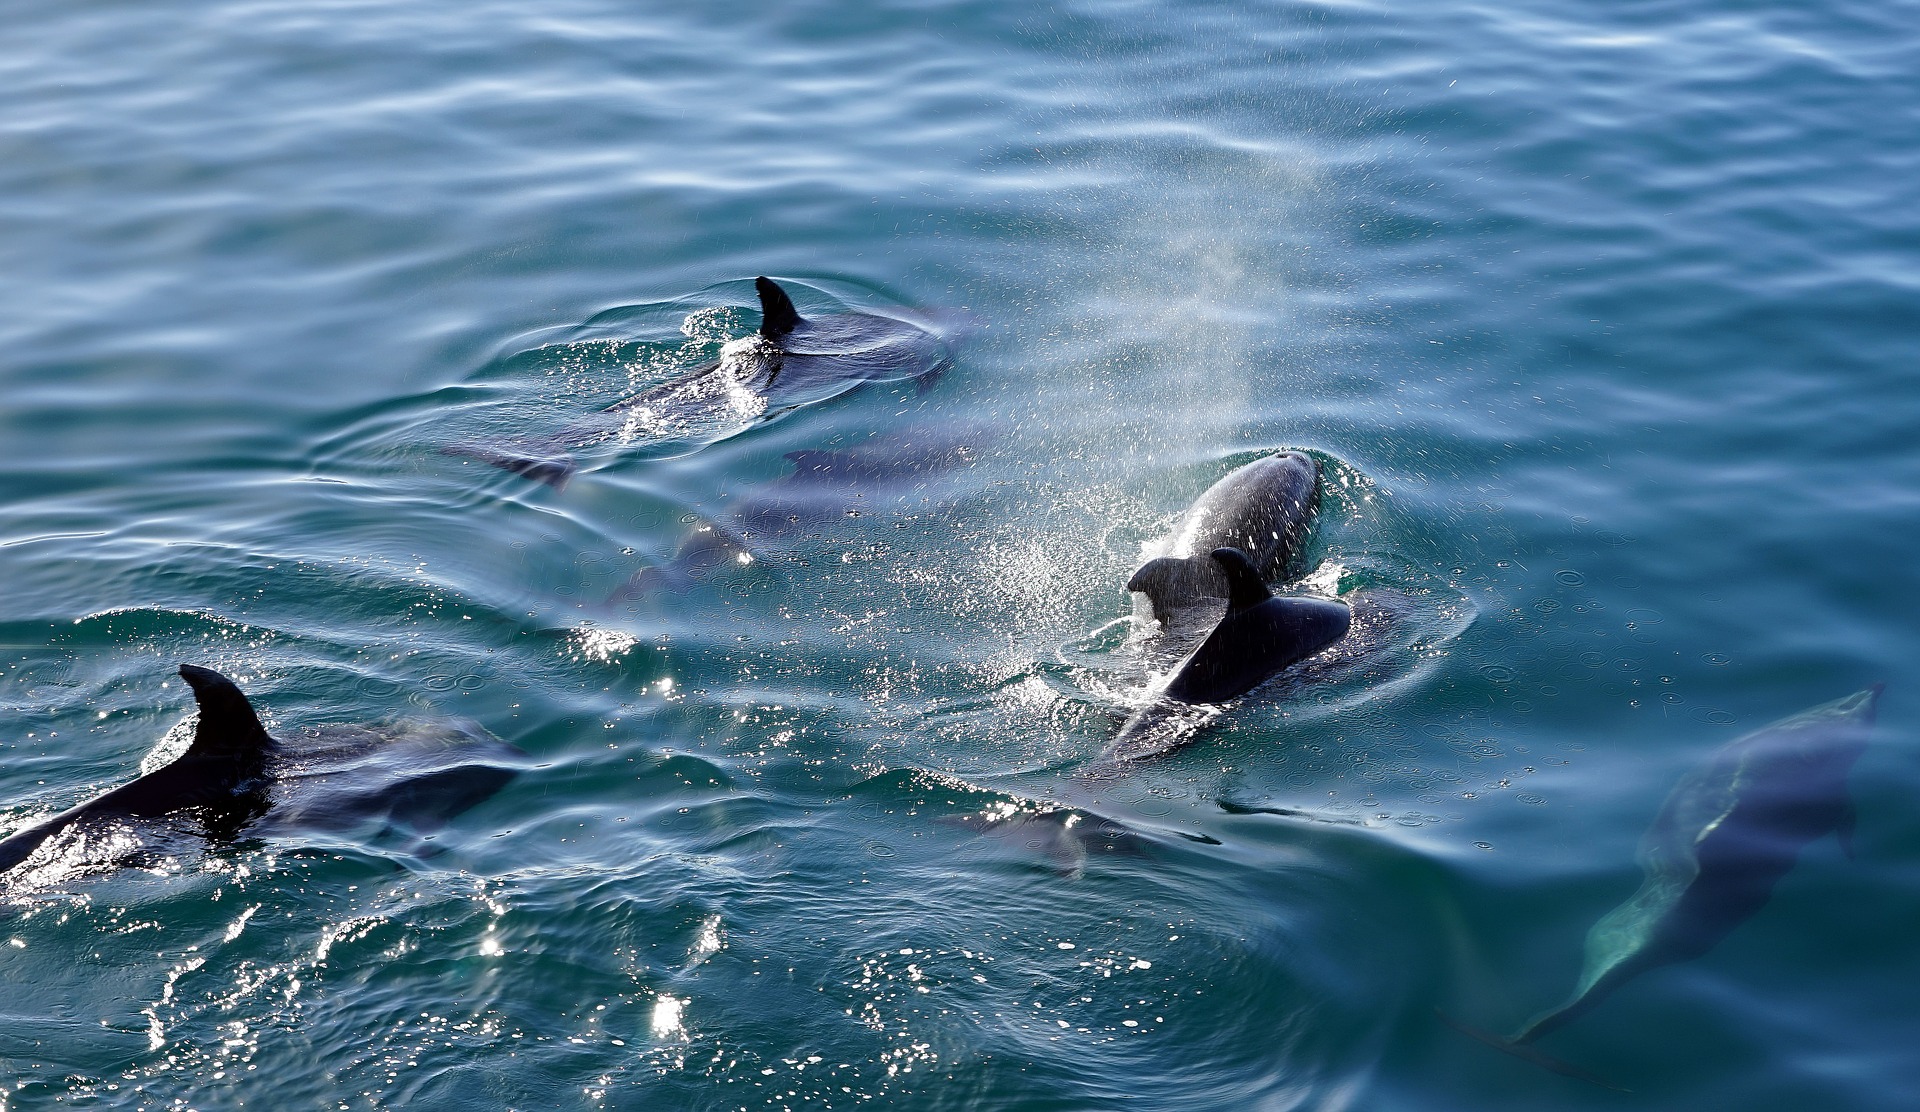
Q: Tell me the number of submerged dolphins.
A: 2